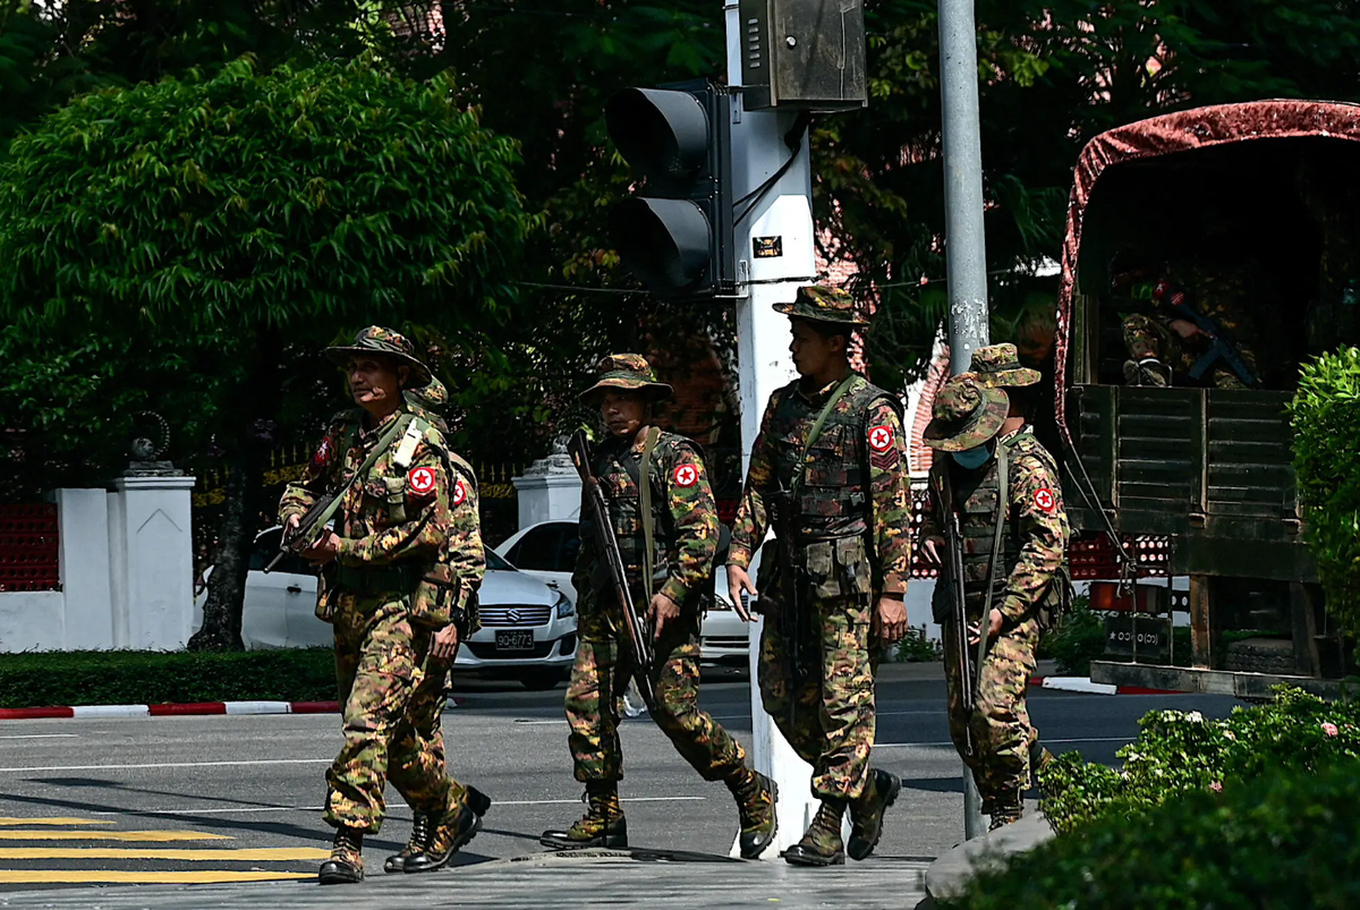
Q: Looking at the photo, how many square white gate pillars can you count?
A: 2